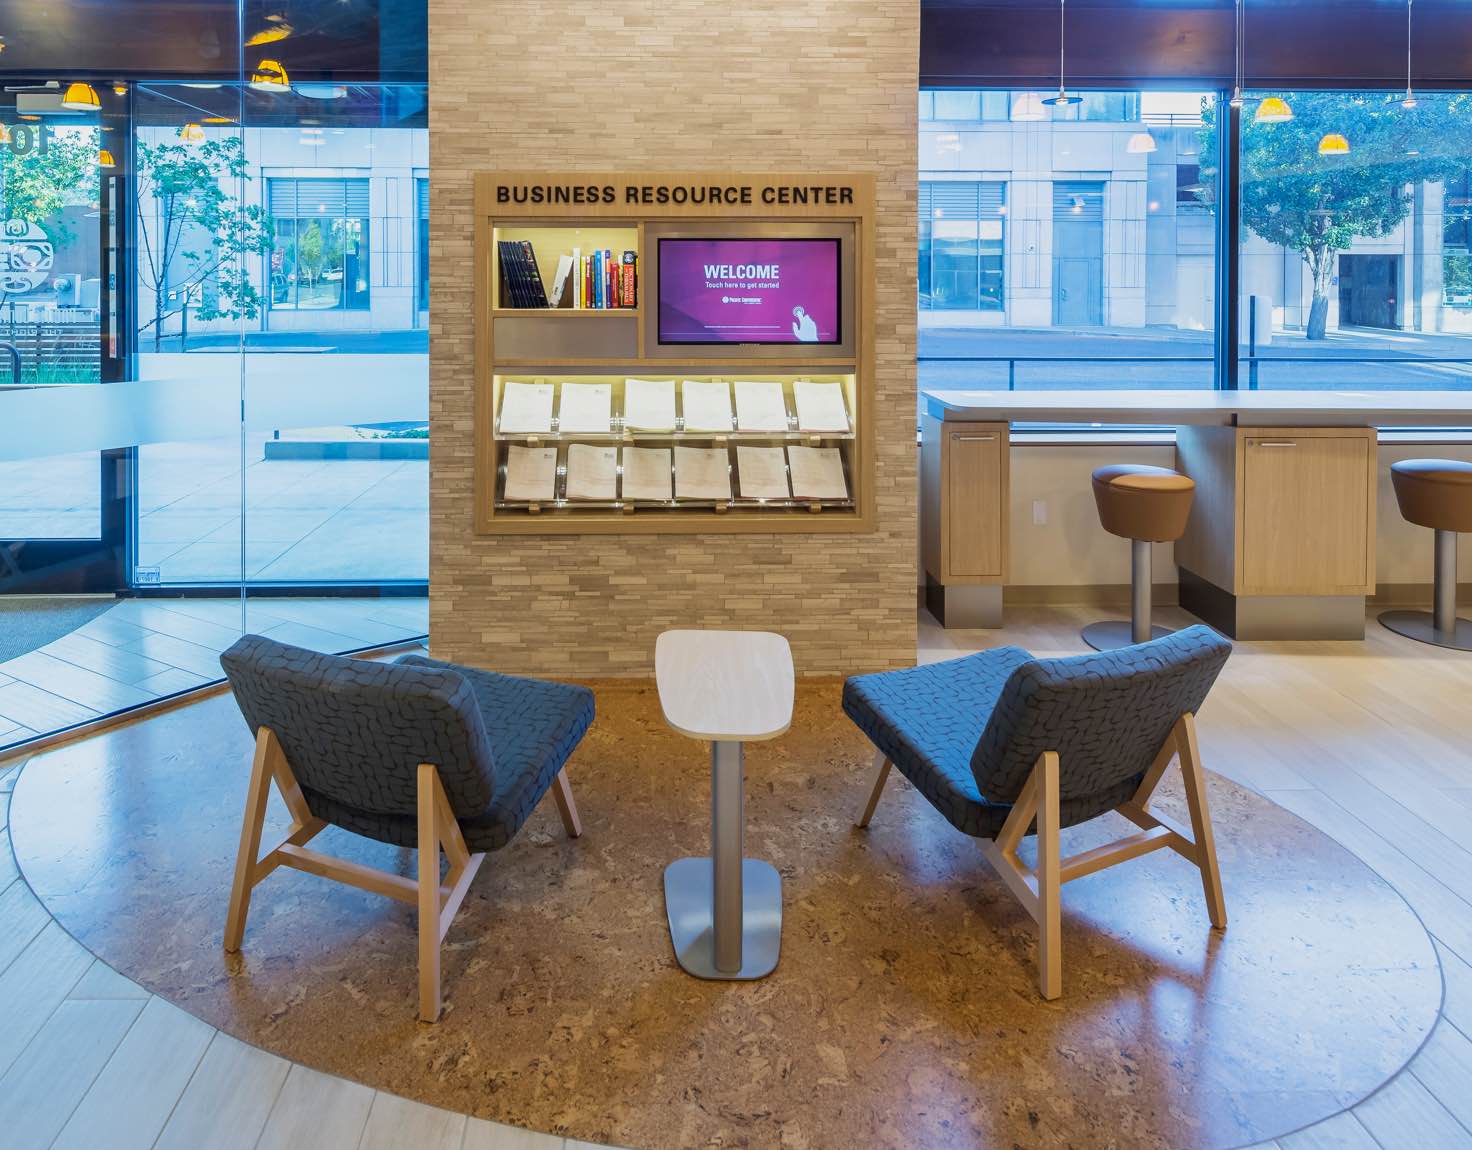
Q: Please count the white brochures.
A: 12